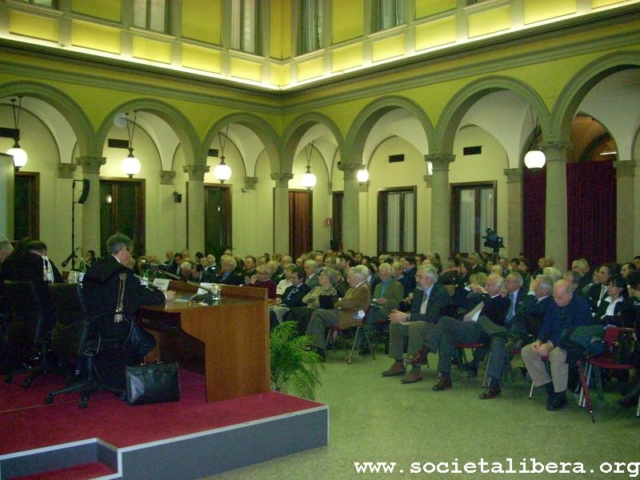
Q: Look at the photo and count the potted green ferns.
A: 1